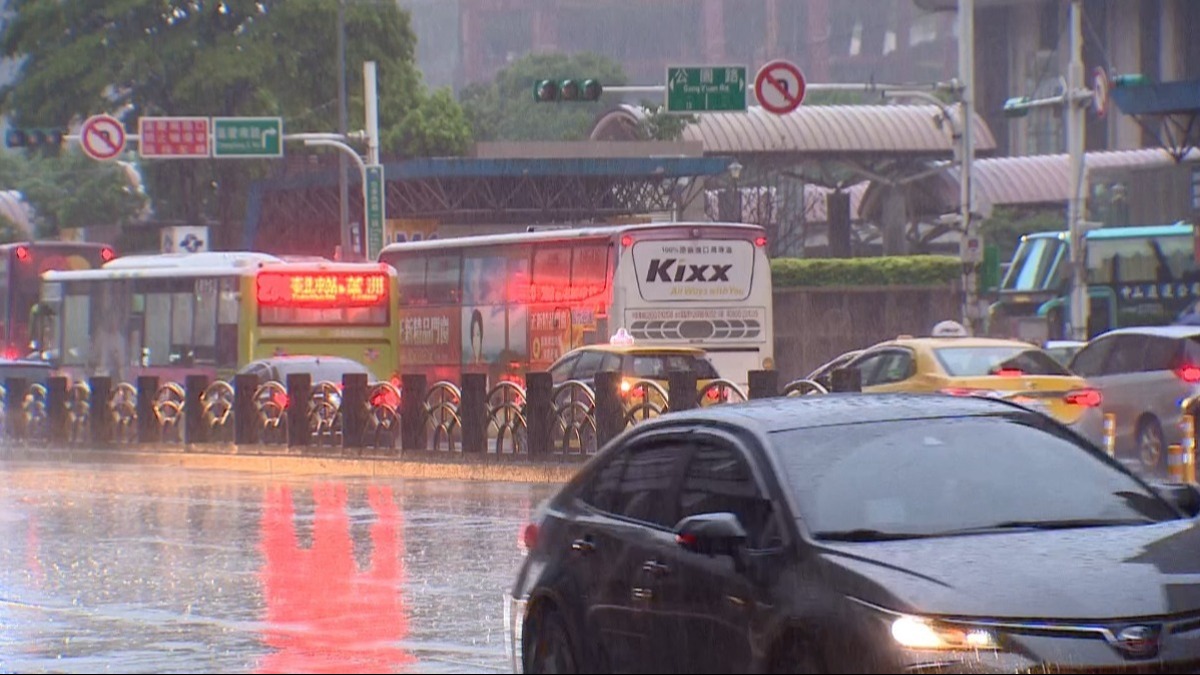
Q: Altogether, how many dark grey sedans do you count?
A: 1